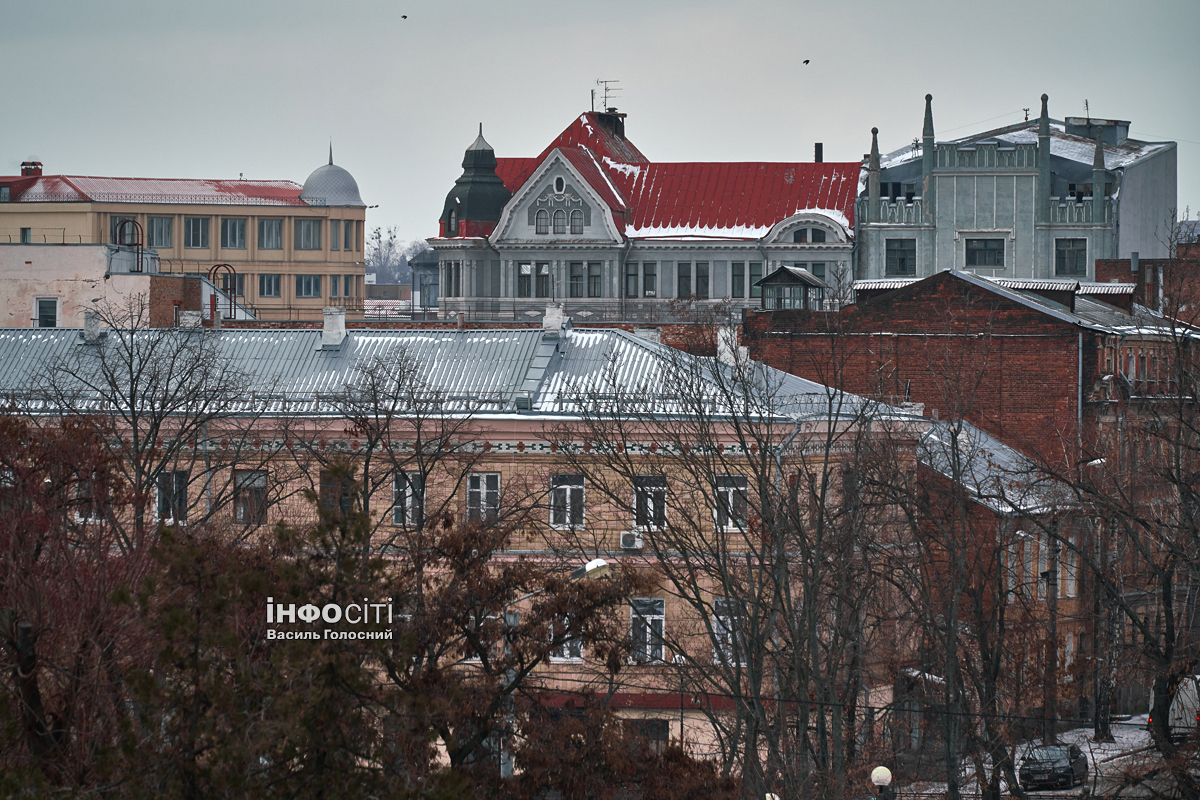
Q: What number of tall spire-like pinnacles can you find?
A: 4